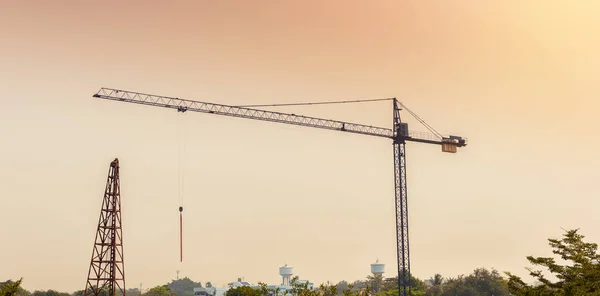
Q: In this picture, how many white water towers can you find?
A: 2